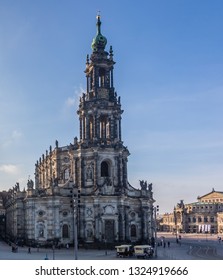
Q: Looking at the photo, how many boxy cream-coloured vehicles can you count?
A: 2